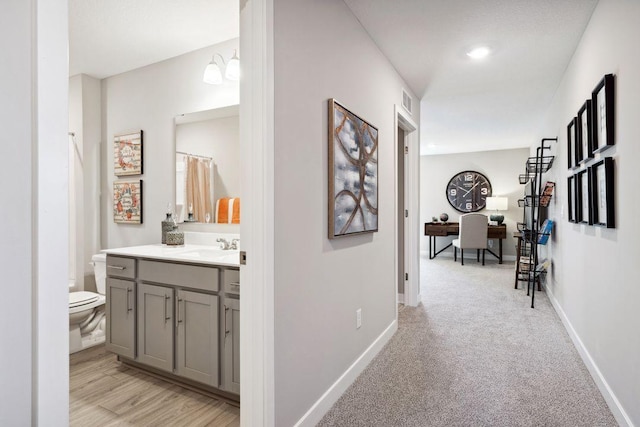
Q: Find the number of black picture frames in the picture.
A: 6